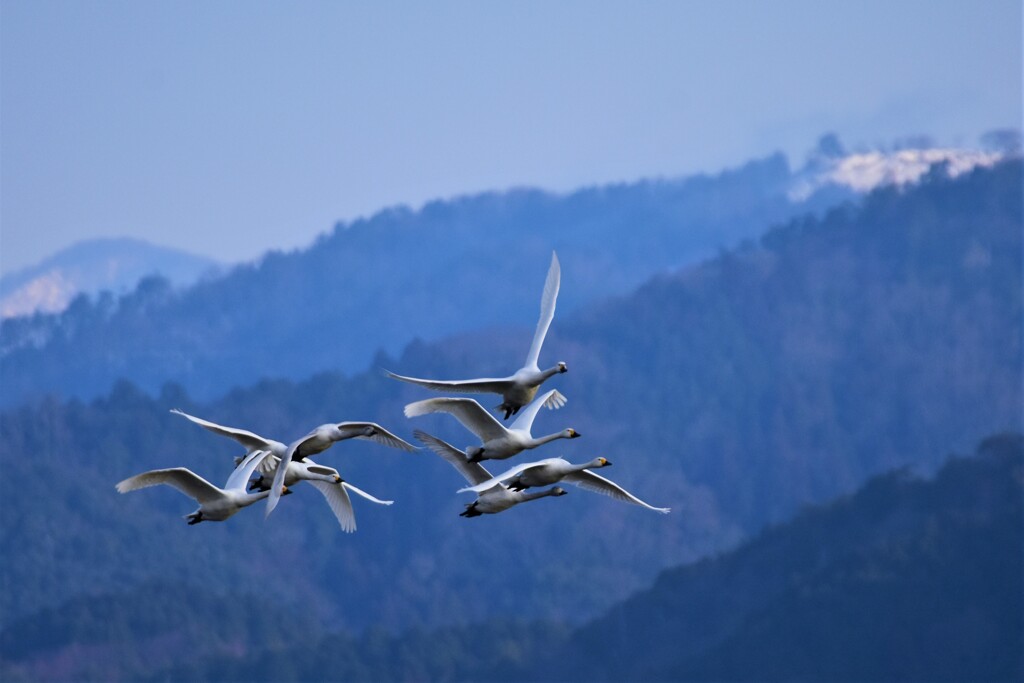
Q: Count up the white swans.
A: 8